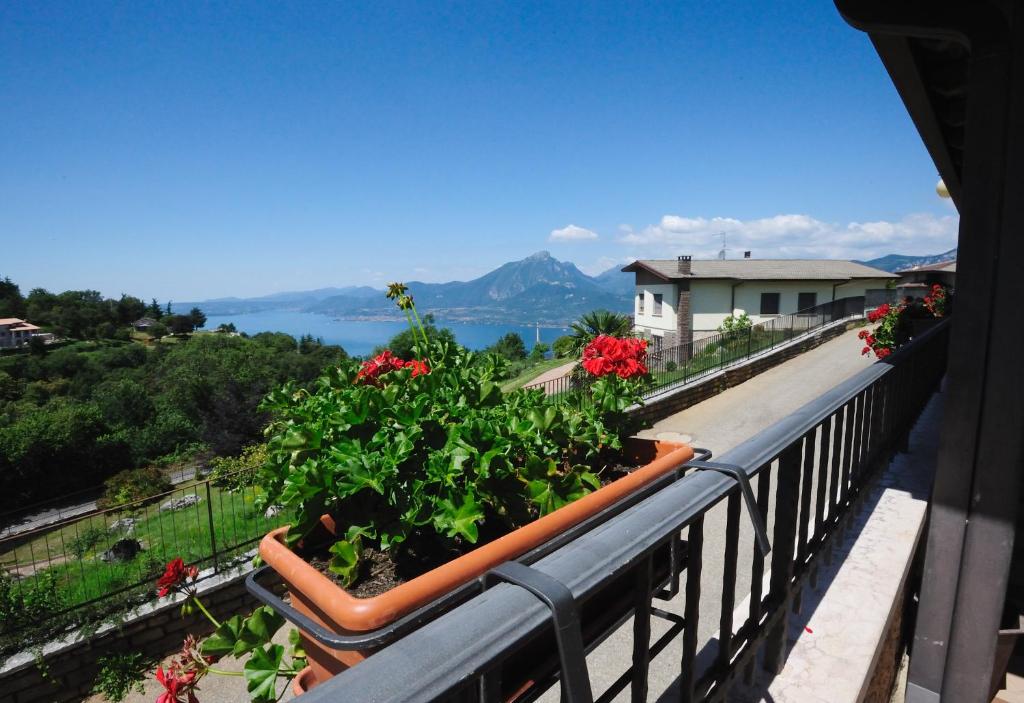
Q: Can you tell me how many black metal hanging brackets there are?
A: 2